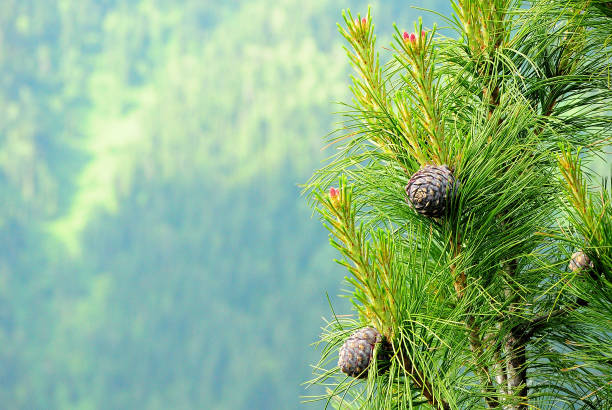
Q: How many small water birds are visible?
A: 0